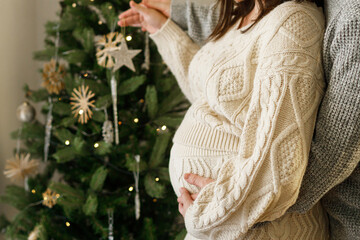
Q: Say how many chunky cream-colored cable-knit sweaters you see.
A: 1